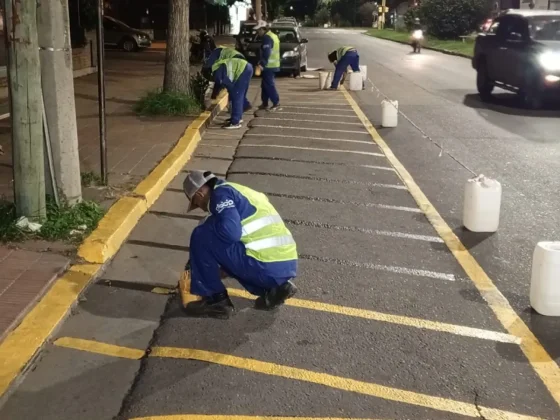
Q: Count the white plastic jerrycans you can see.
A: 5